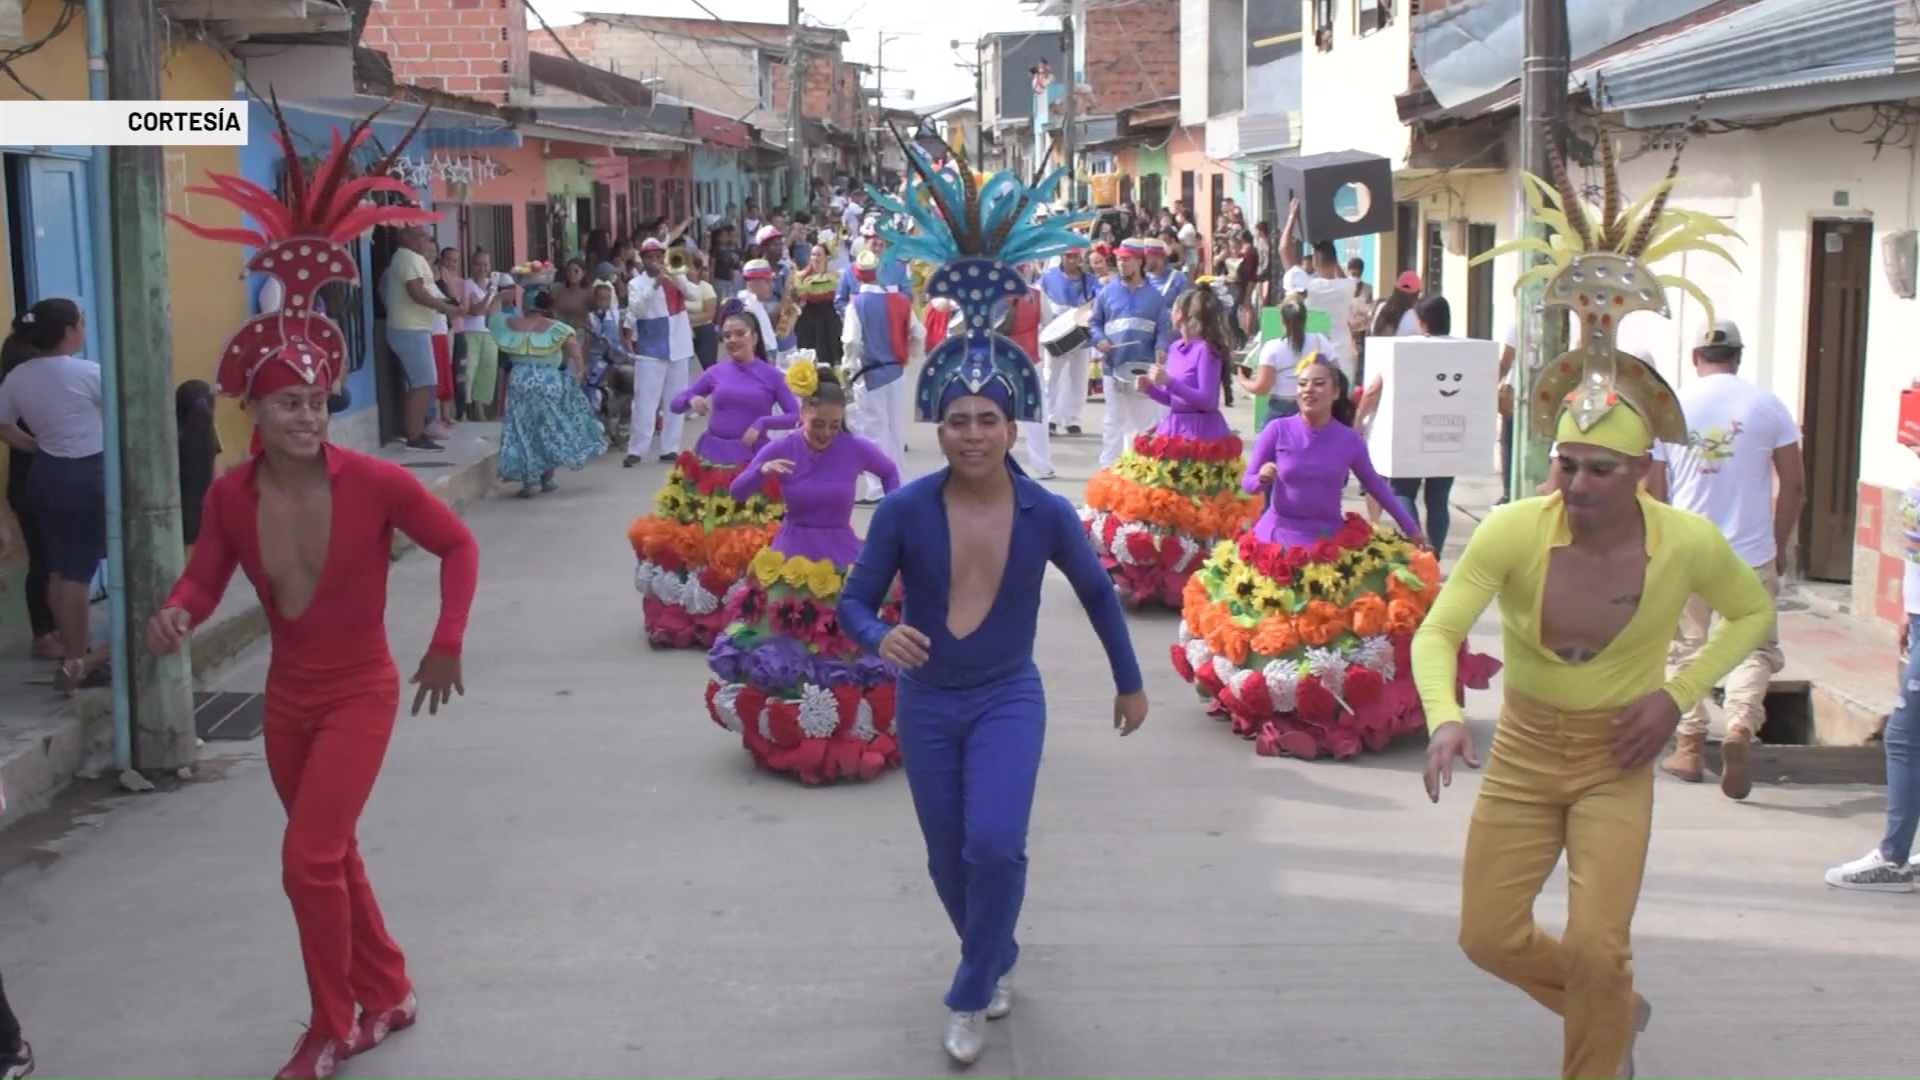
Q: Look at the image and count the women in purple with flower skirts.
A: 4